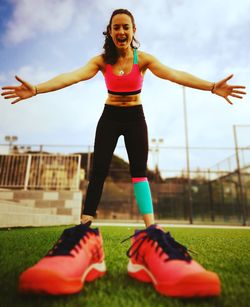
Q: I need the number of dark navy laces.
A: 2